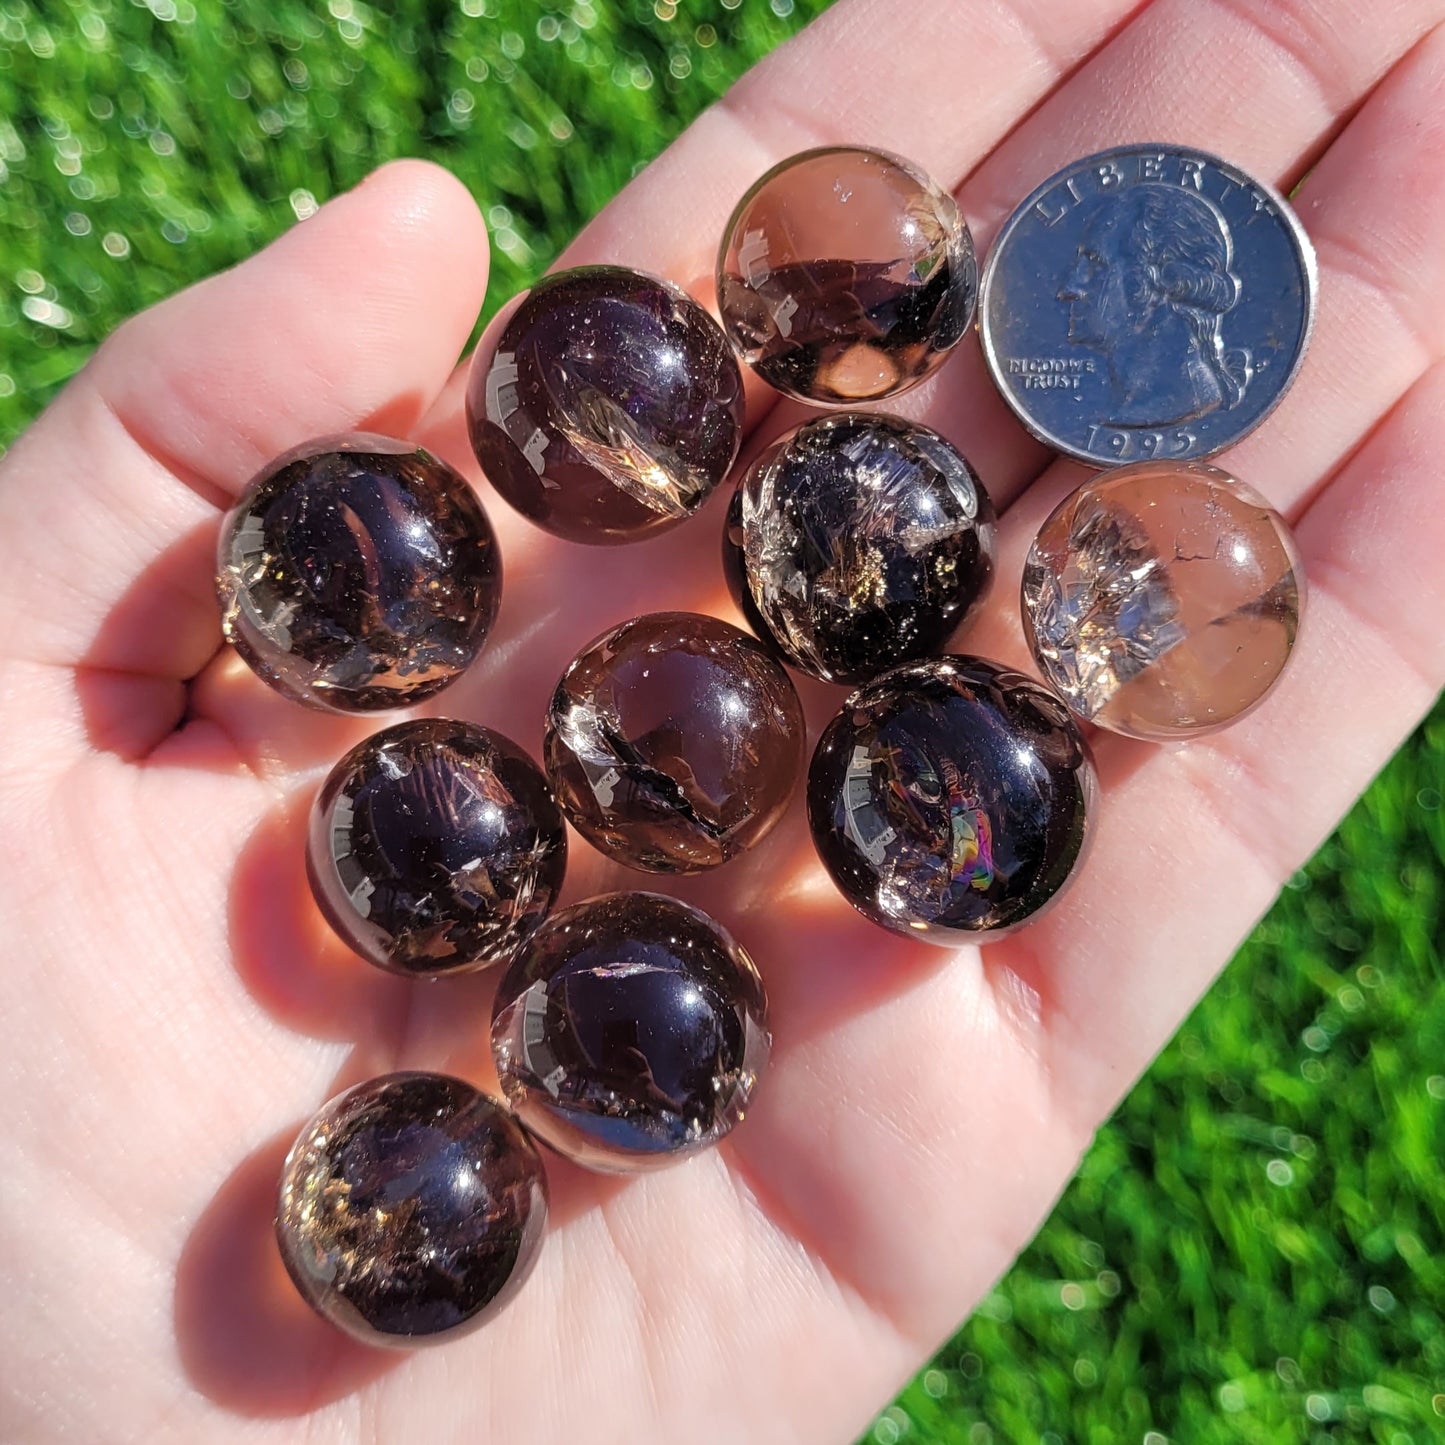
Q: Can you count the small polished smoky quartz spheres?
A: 10